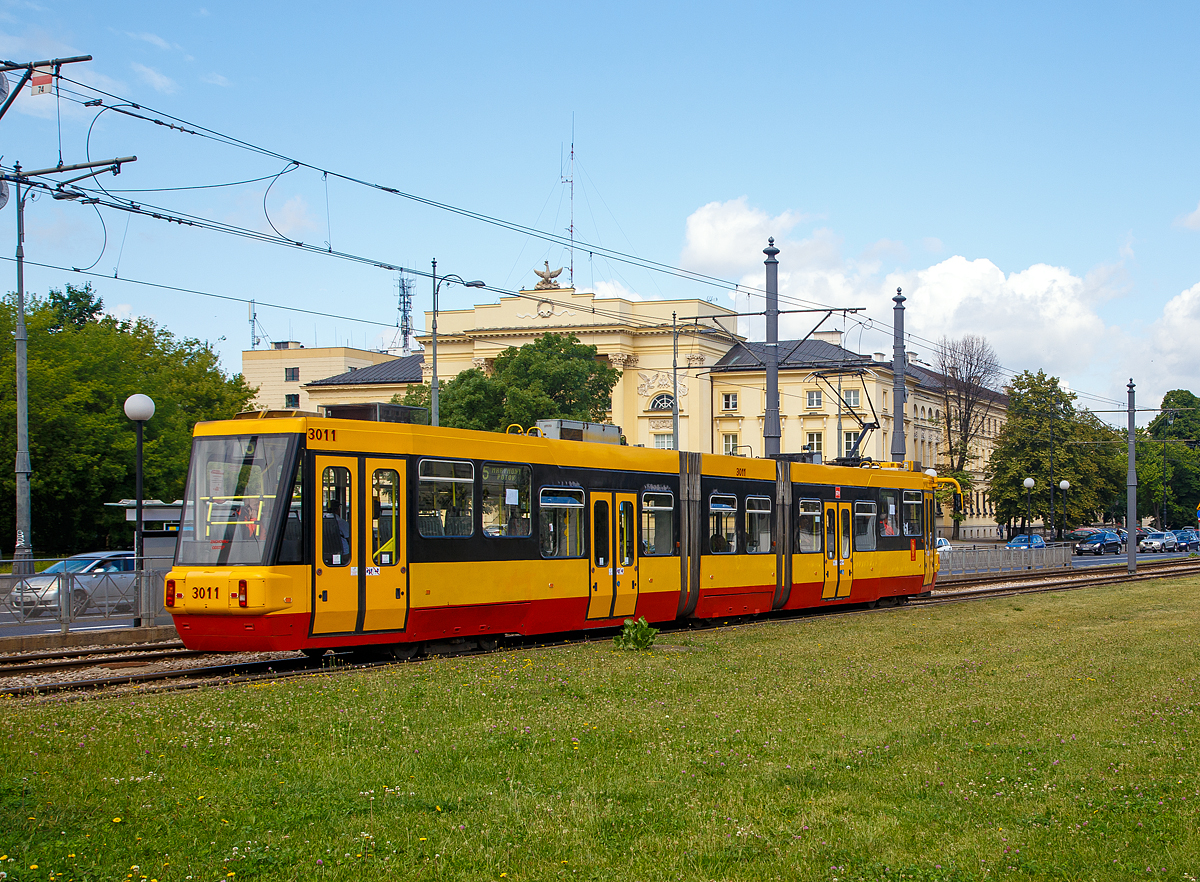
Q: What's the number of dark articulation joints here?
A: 2